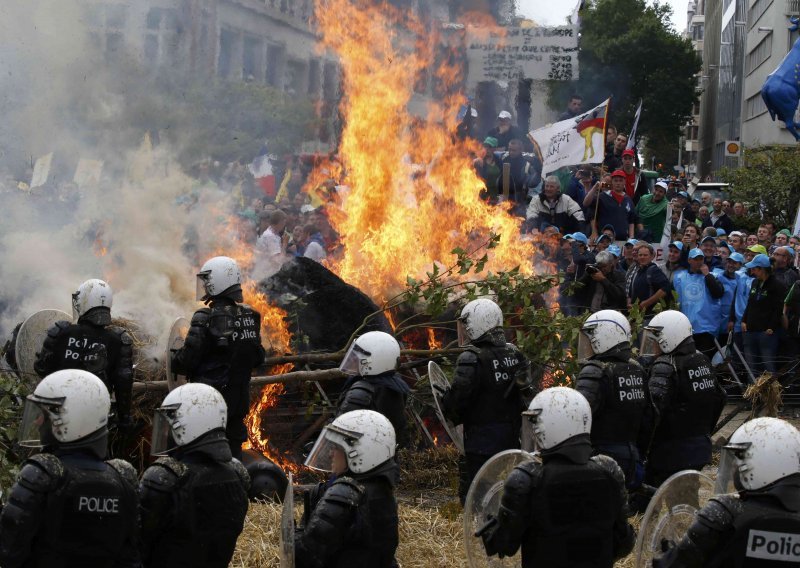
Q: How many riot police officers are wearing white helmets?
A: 11